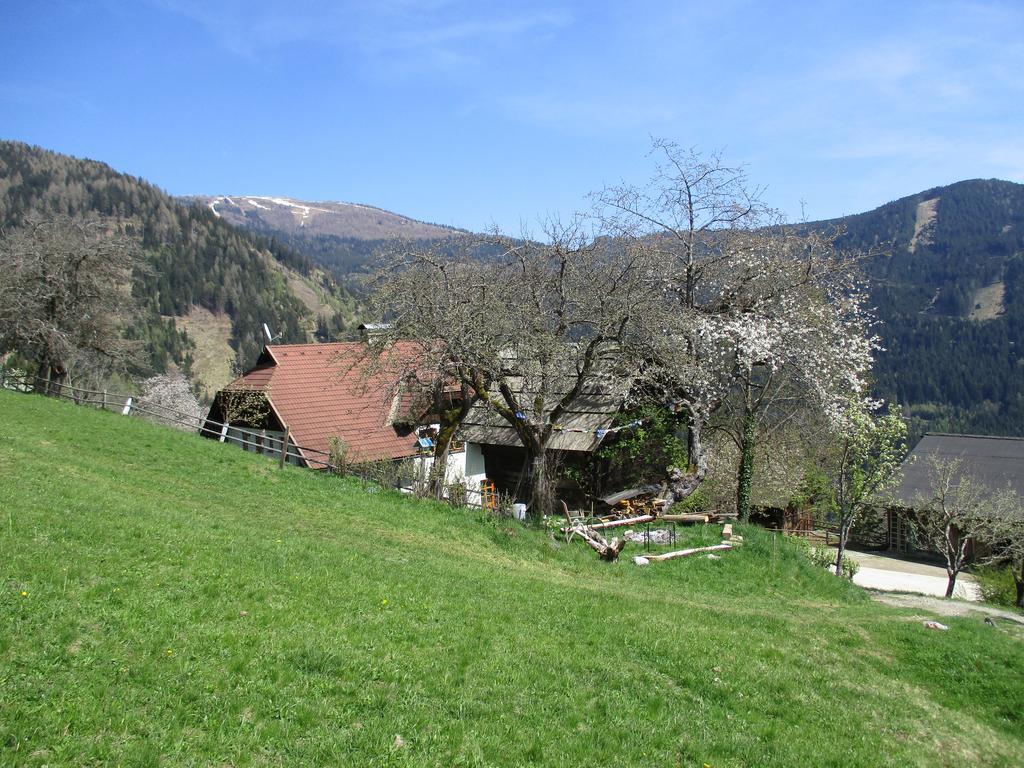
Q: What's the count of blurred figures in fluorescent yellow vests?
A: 0